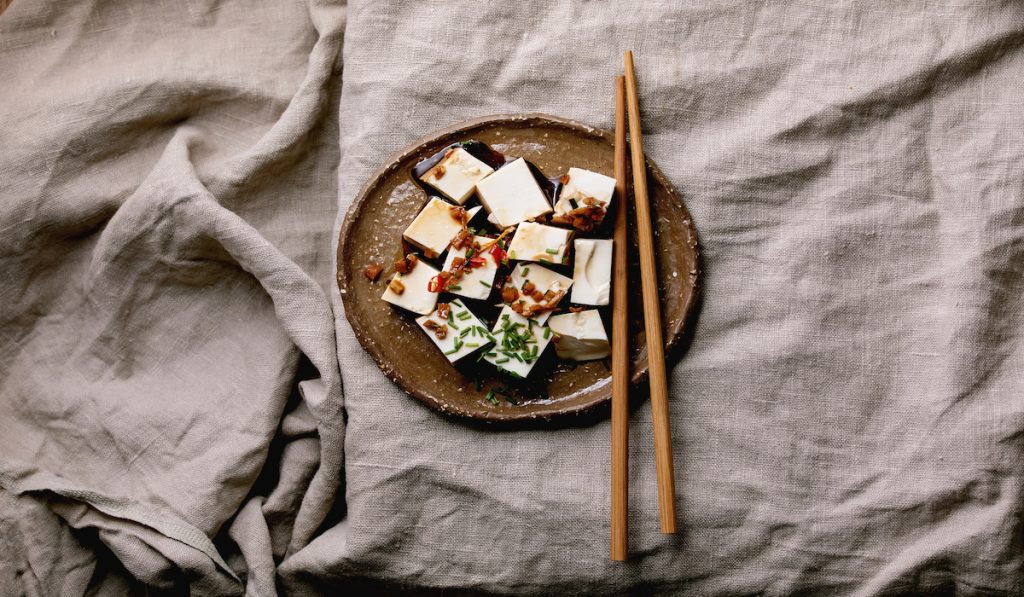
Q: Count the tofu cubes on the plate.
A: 12